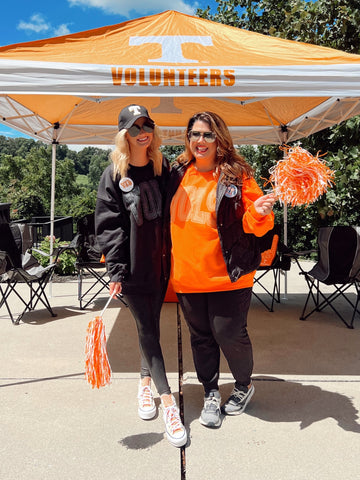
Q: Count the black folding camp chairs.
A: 4